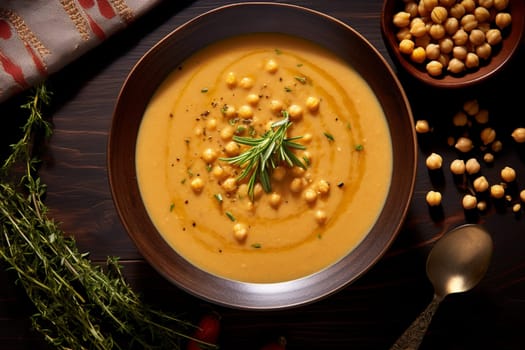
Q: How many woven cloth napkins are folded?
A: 1